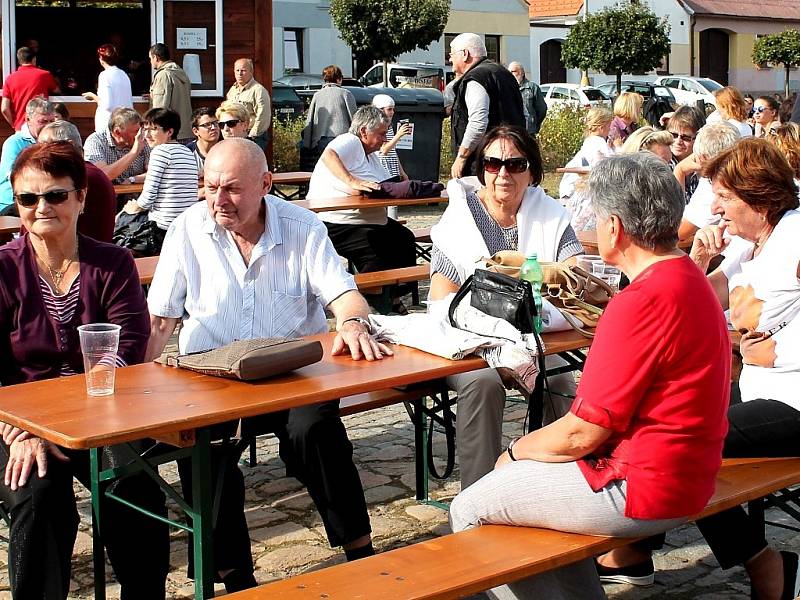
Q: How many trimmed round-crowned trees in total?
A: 3